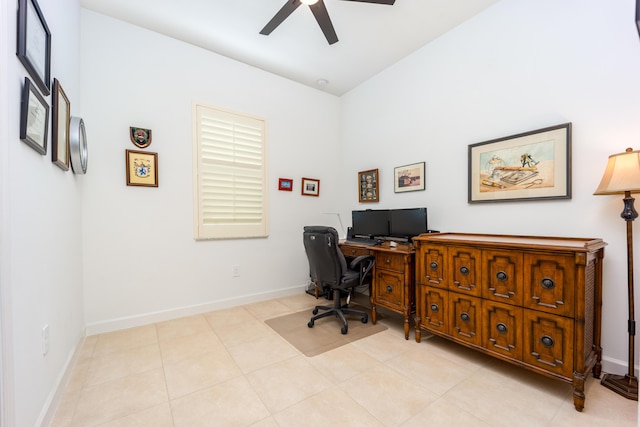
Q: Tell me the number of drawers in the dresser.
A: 8